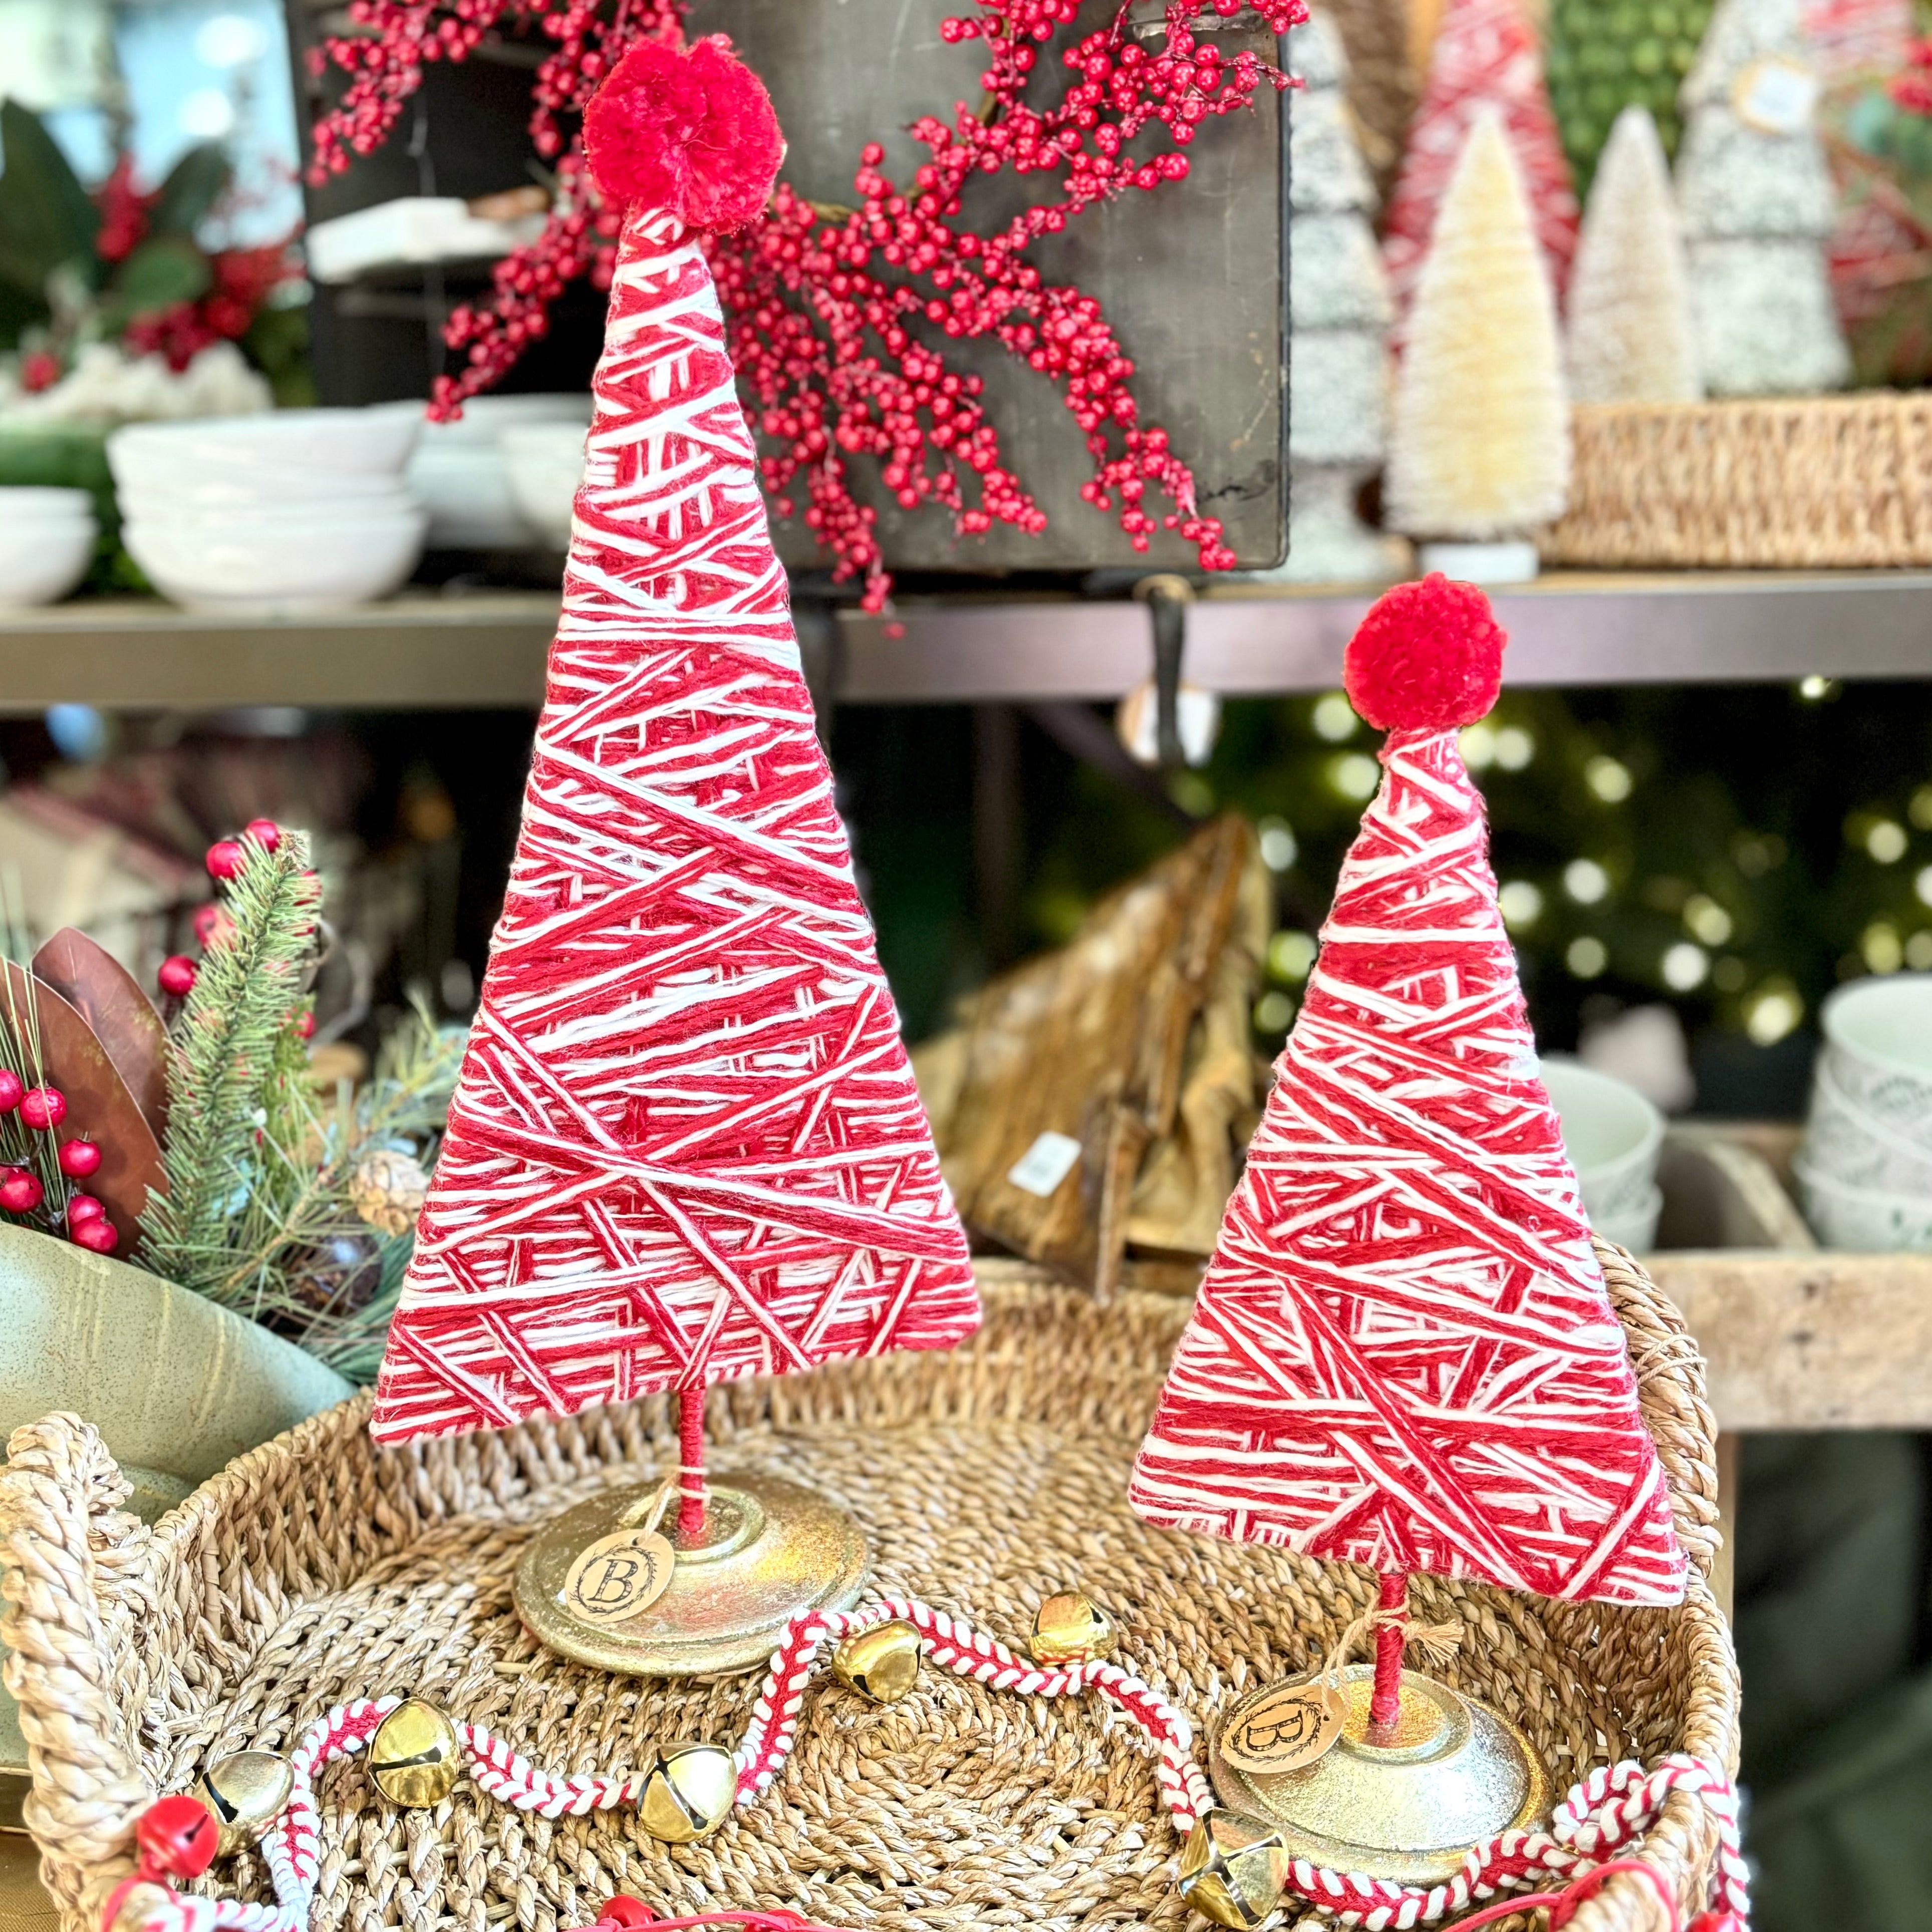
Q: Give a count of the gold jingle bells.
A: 6